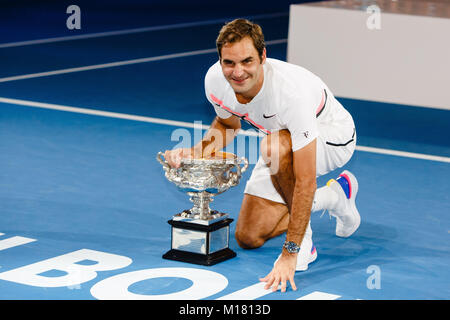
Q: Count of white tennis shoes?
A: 2